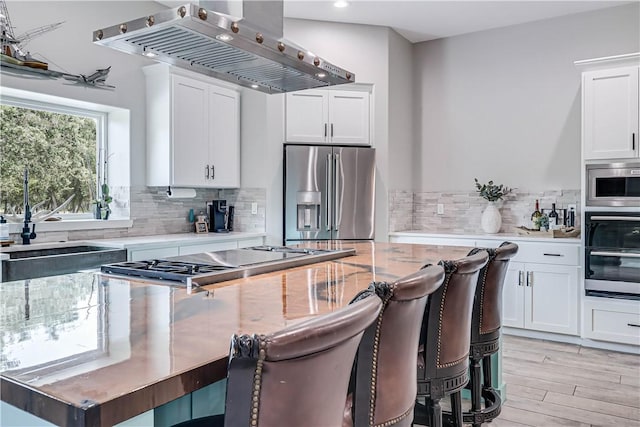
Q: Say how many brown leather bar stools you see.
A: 4